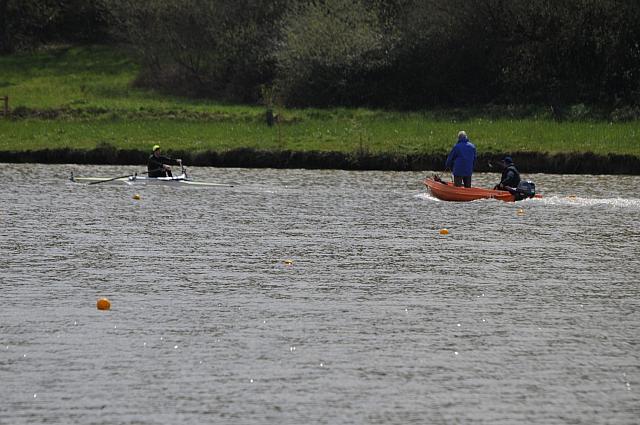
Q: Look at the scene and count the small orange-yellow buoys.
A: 5